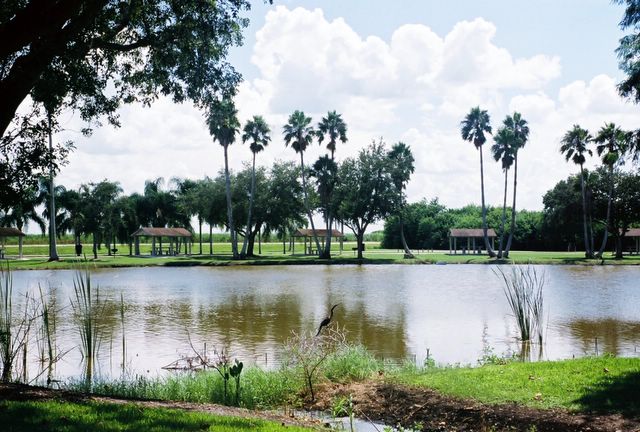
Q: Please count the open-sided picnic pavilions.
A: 5